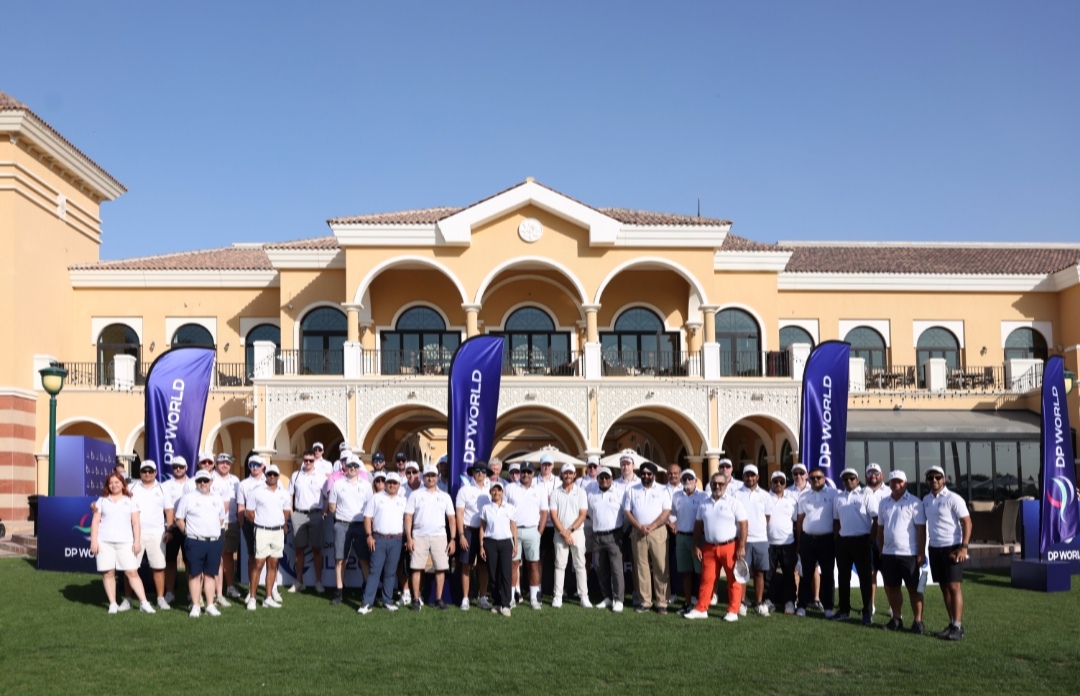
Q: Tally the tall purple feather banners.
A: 4